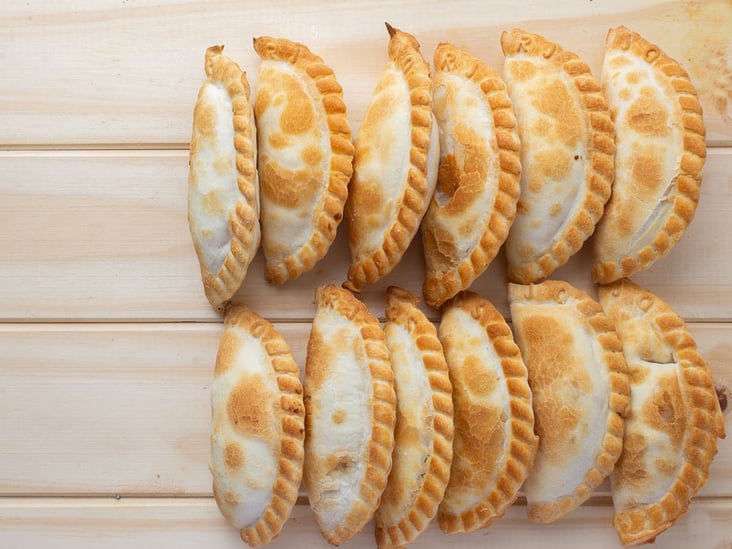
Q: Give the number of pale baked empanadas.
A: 12